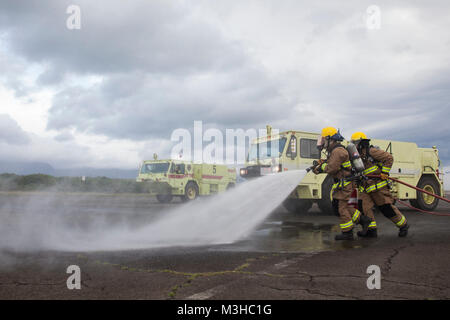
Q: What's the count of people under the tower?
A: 0